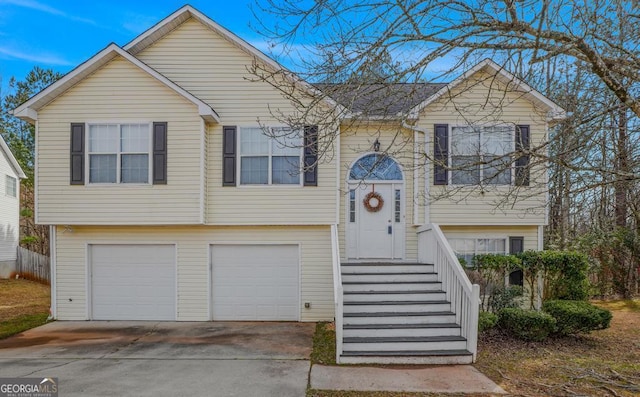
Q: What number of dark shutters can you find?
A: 7